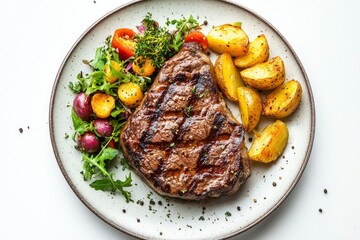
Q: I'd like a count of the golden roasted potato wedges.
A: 7